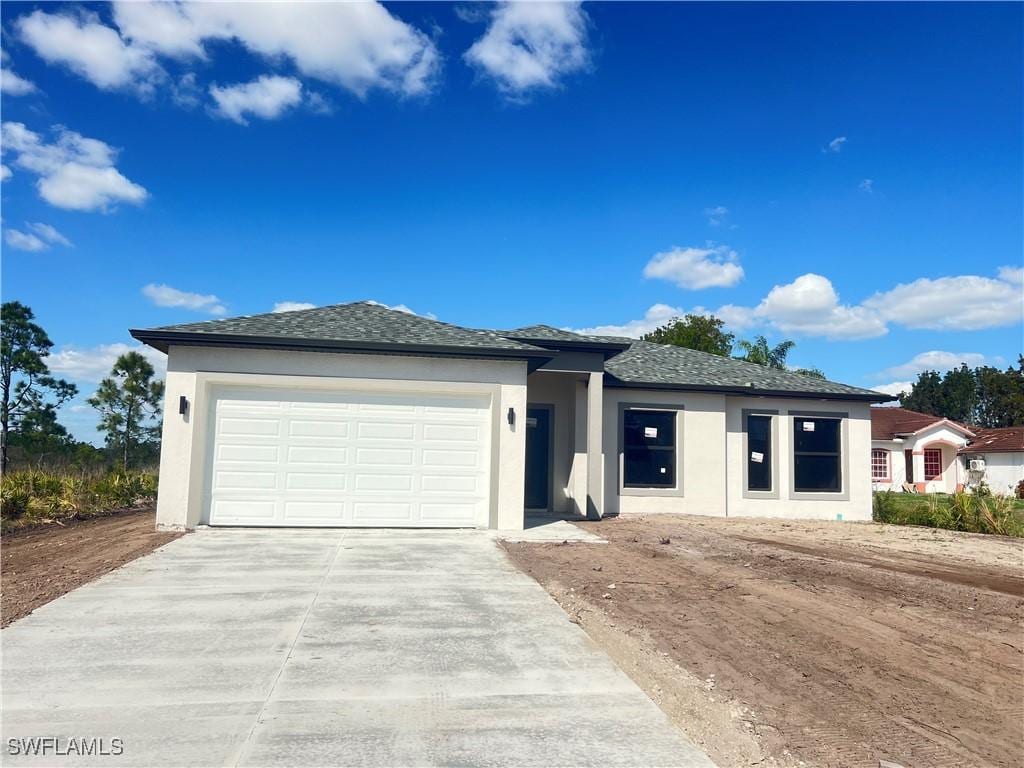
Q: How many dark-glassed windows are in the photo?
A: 3